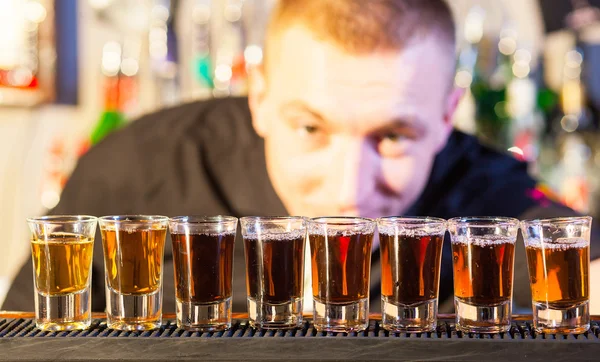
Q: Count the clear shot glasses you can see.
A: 8